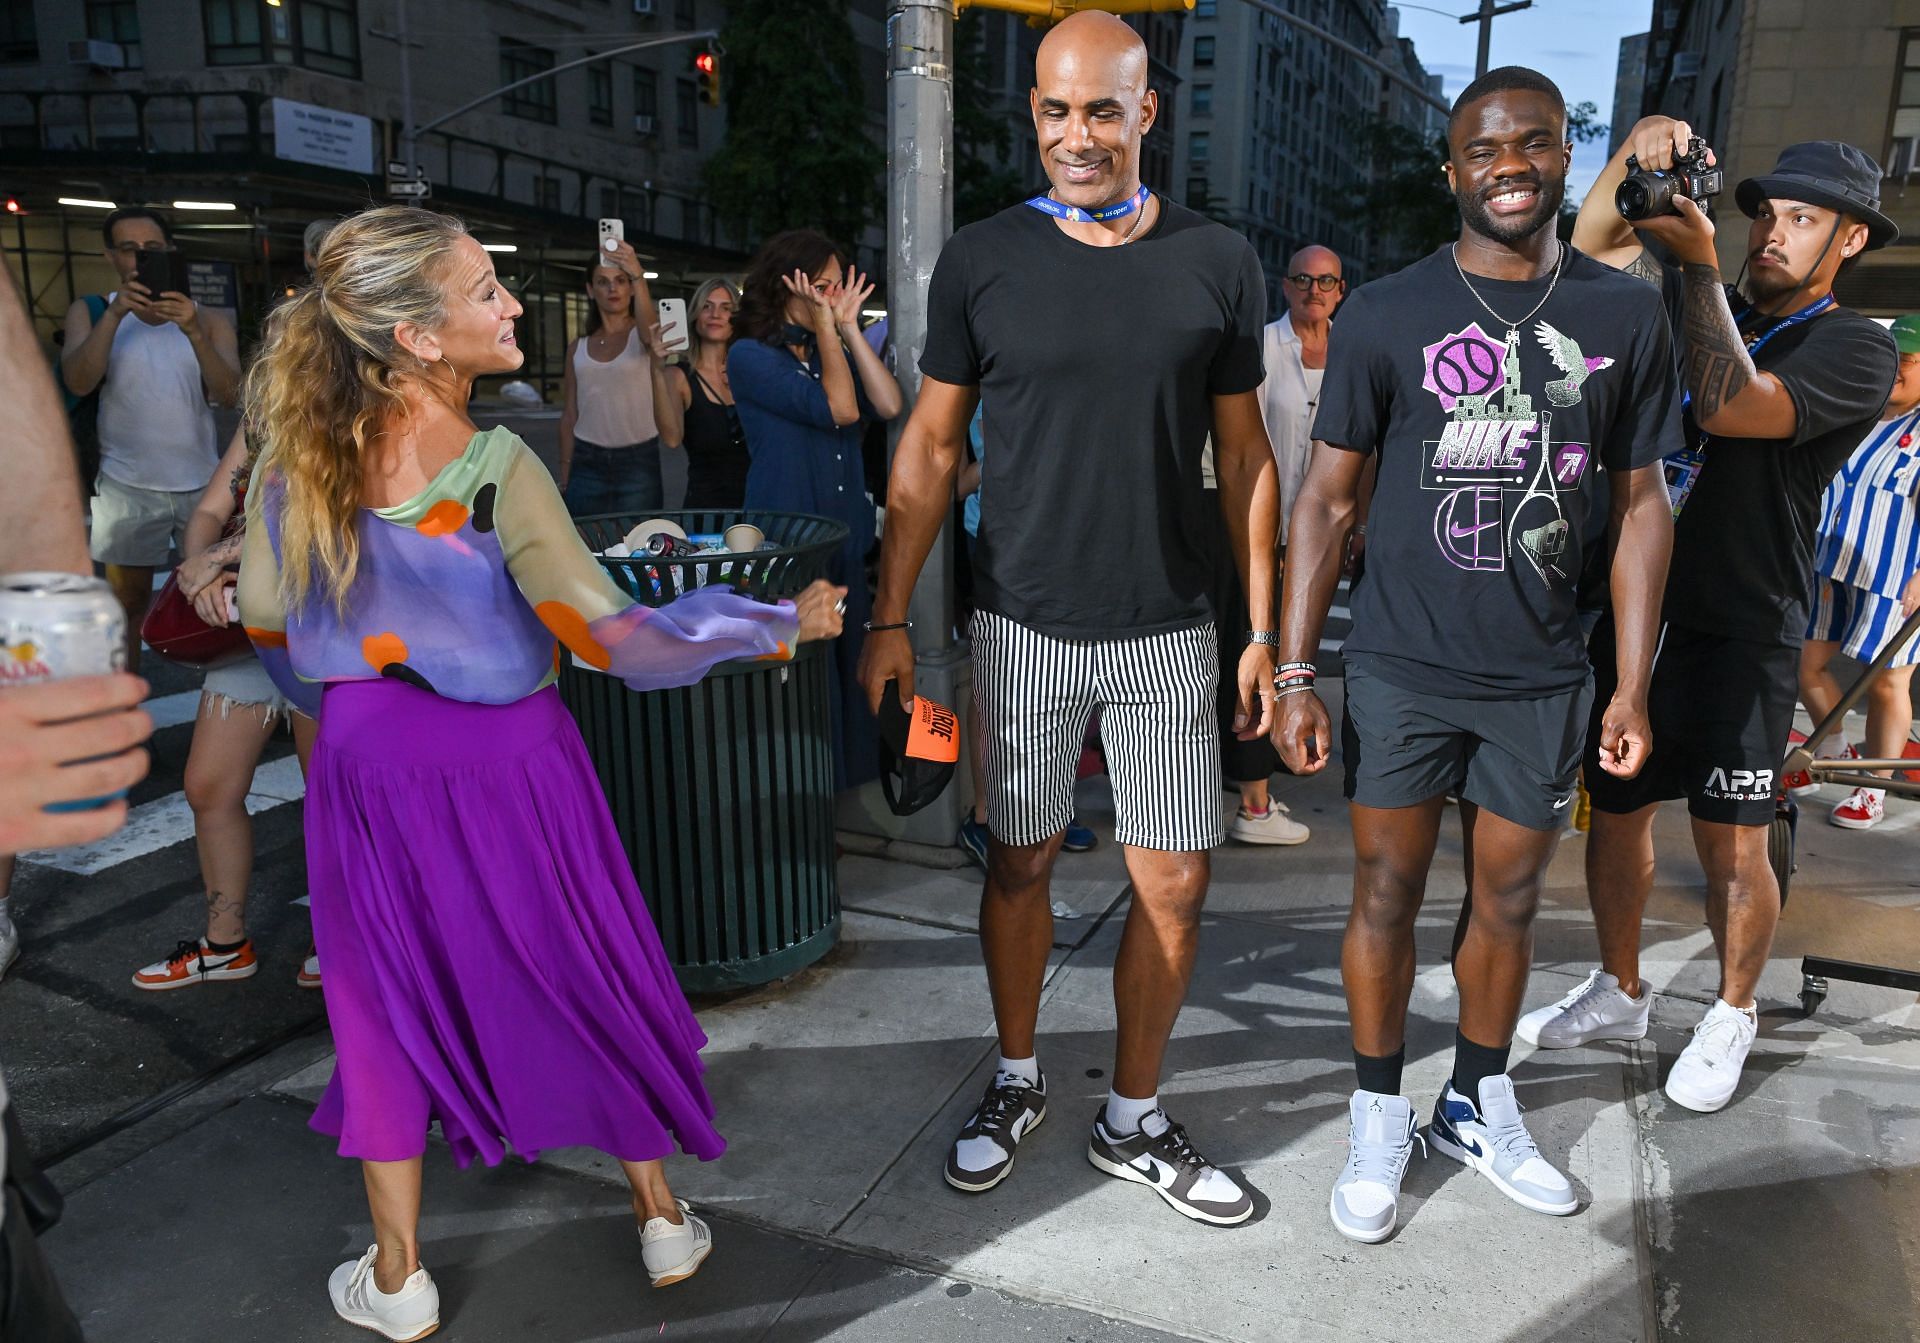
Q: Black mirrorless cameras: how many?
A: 1